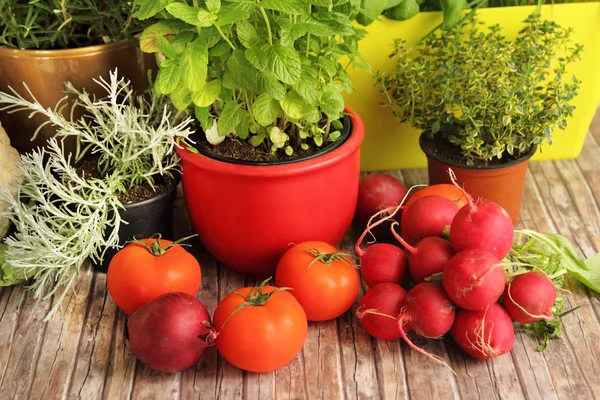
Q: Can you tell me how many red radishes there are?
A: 9